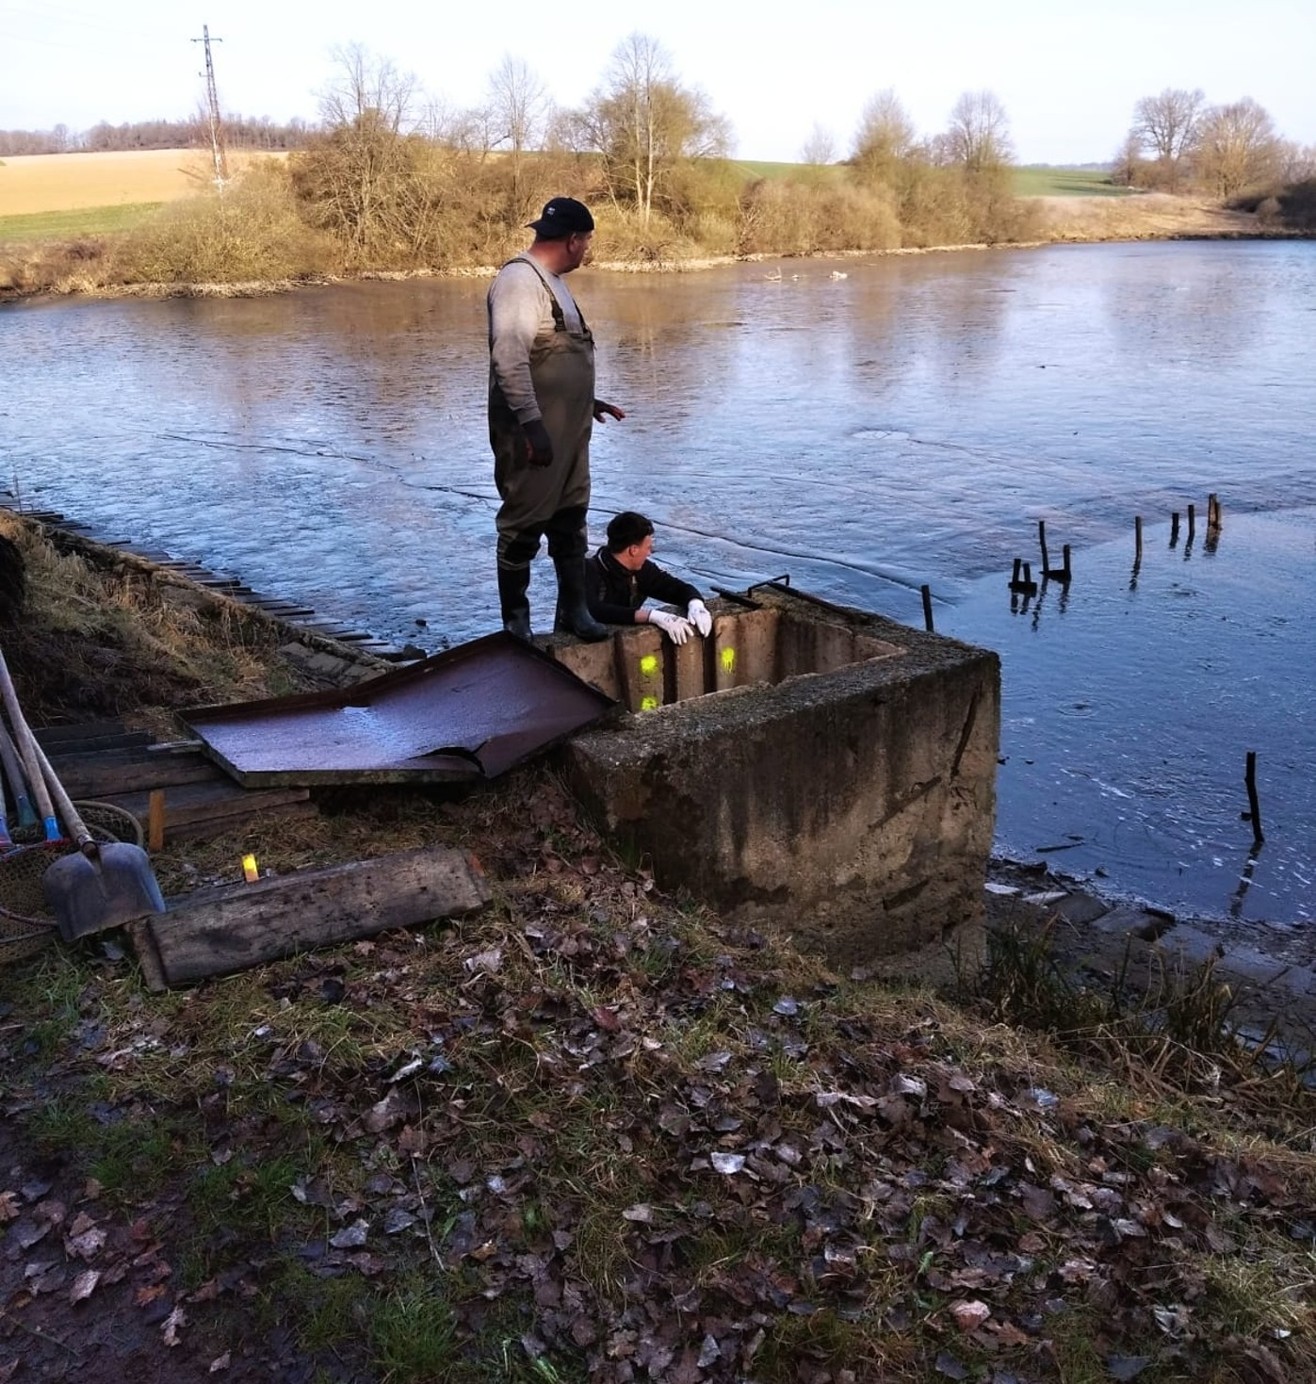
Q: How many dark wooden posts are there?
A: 10